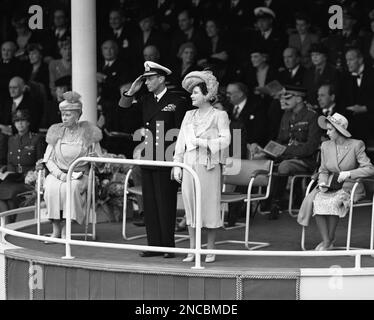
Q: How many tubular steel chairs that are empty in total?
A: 2